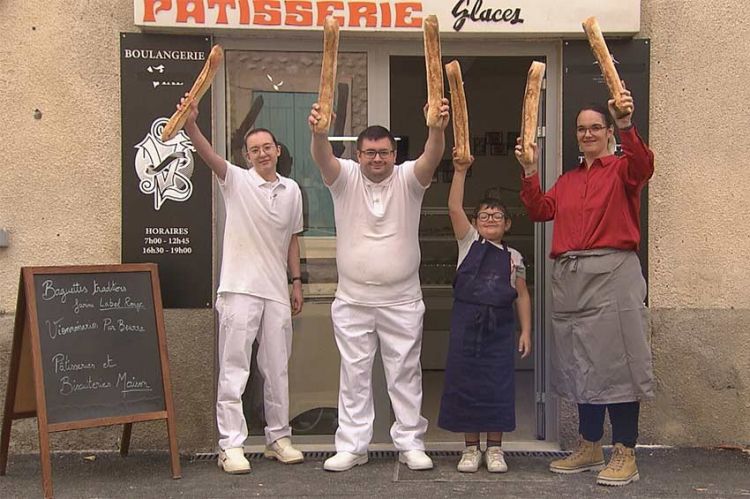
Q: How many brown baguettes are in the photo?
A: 6